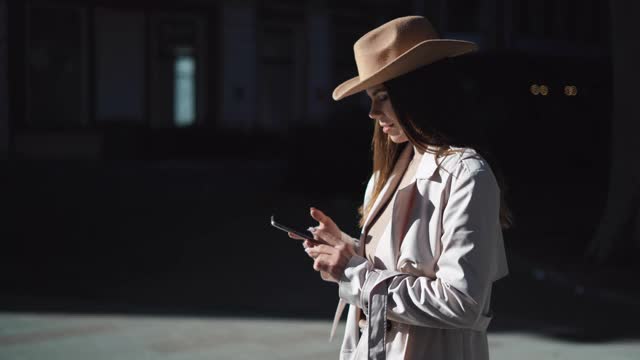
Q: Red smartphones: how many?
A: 0